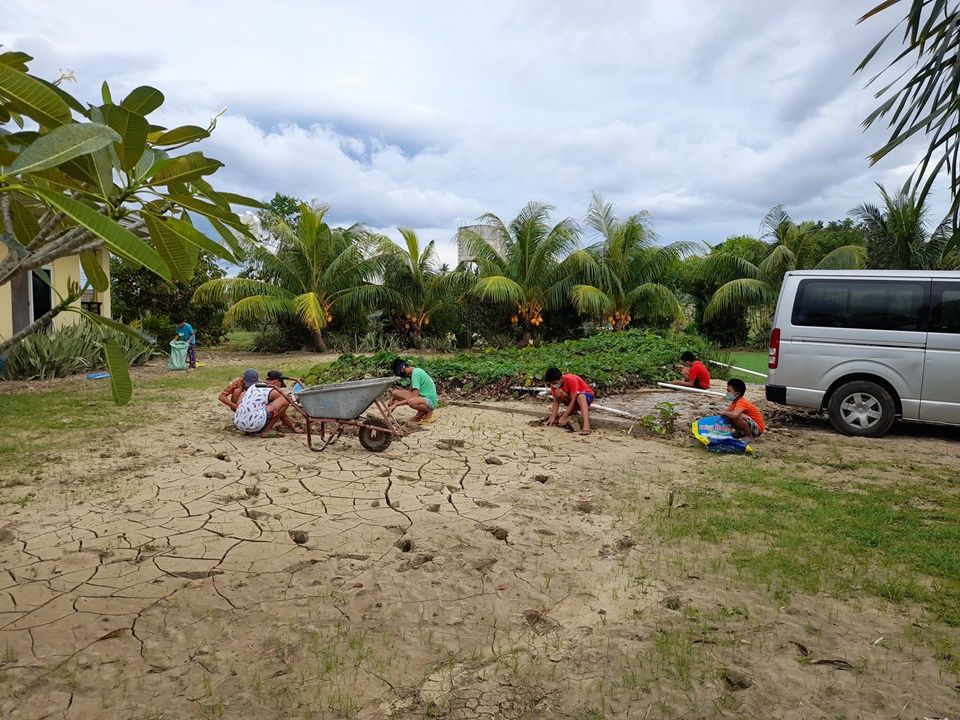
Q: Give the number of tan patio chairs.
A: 0